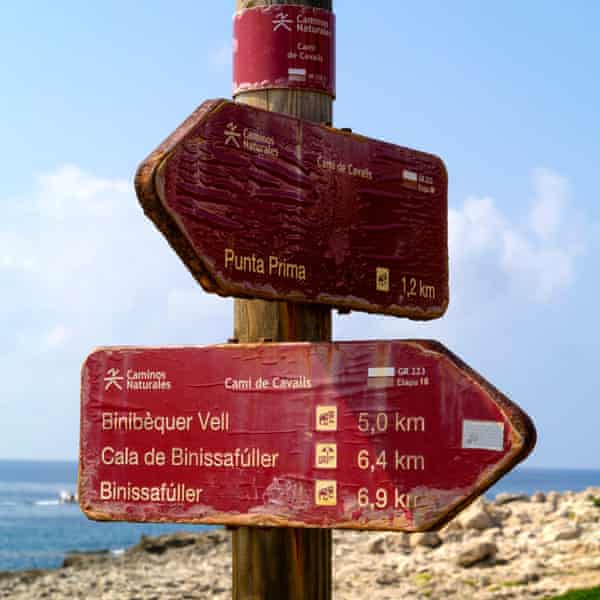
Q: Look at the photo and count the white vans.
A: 0